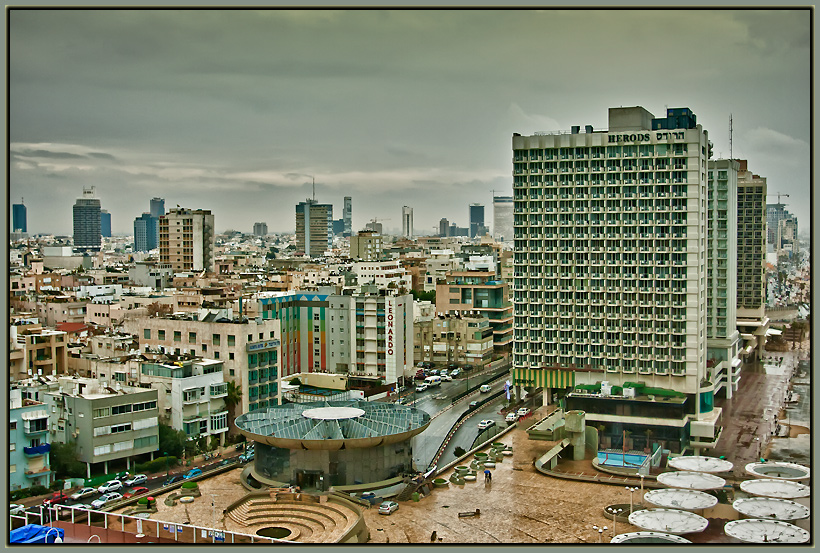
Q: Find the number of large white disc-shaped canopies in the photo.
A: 9